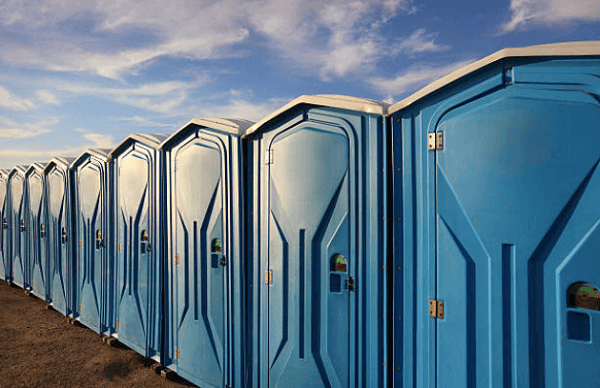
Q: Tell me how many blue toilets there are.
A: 9